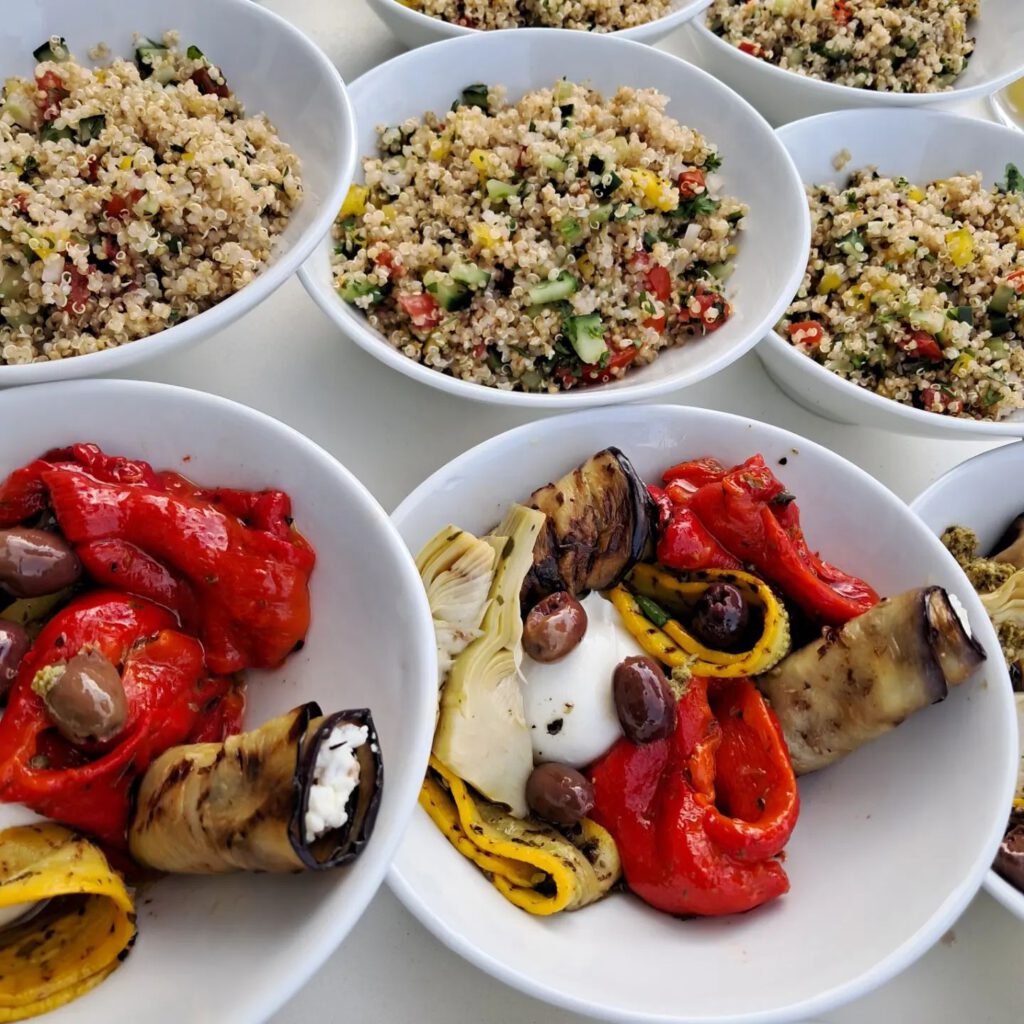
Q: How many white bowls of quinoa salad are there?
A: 5